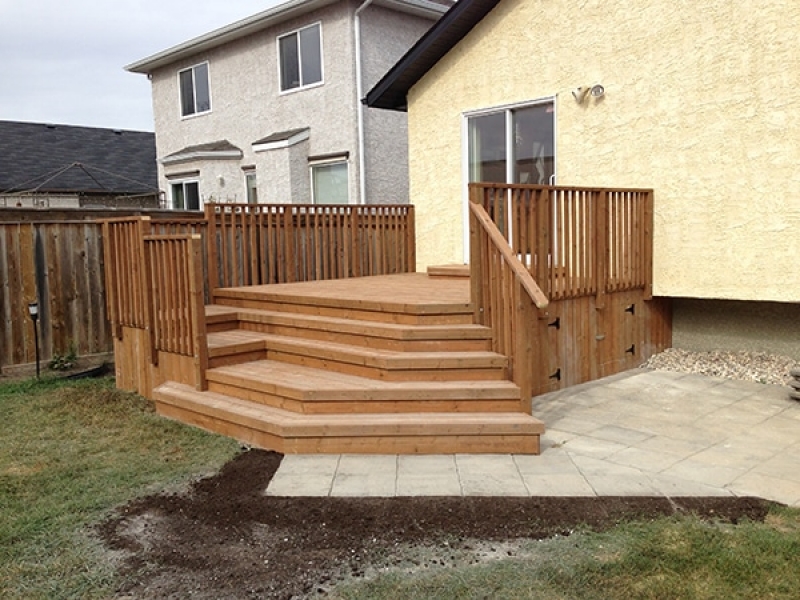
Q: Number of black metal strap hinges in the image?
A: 4